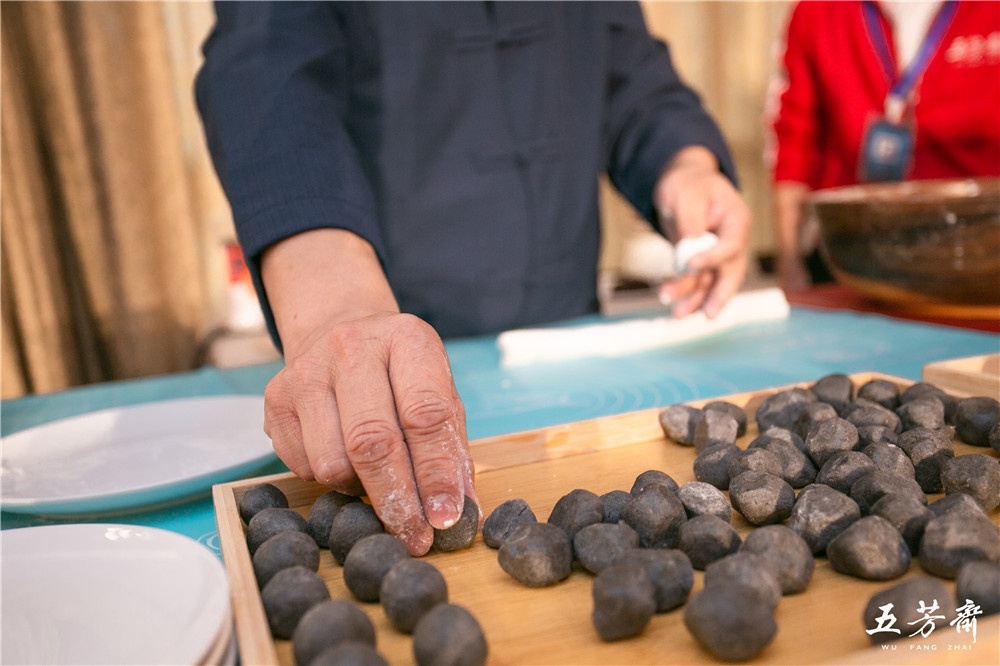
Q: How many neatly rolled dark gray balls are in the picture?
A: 11